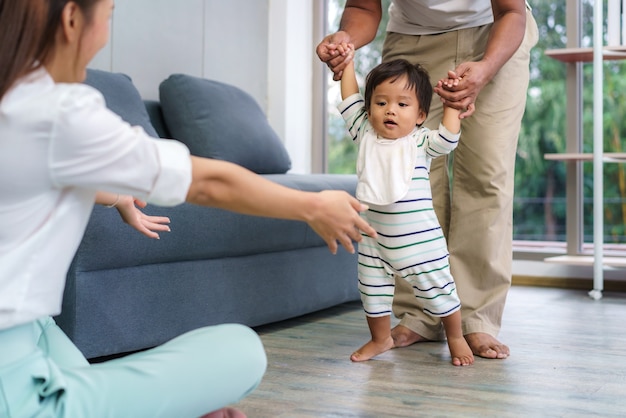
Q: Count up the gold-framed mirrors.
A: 0